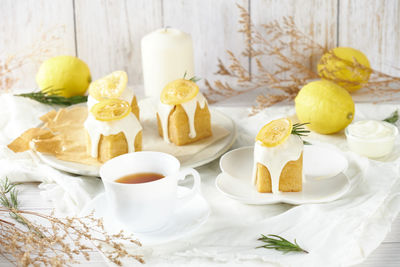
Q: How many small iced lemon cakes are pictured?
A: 4